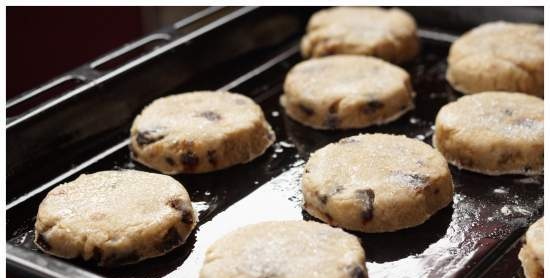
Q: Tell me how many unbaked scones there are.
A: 9